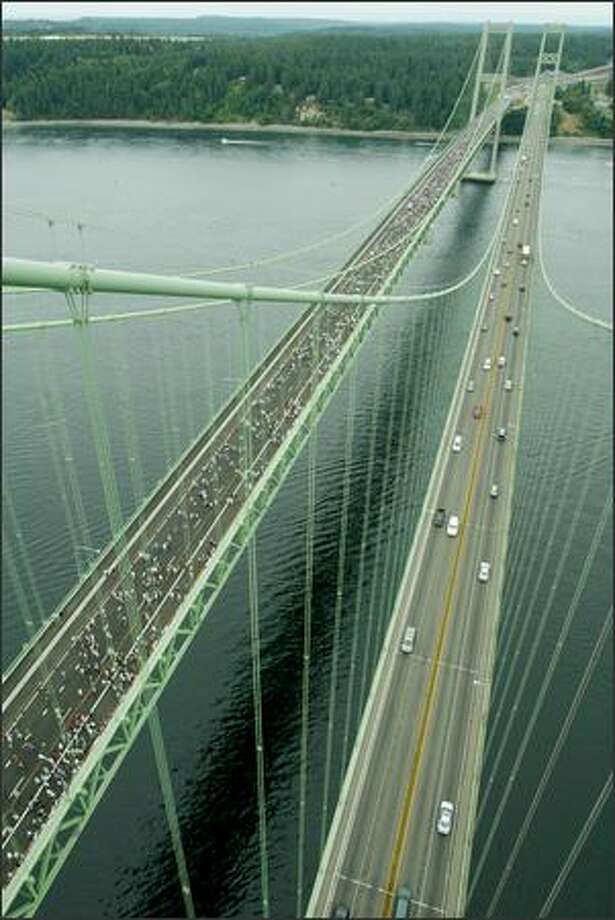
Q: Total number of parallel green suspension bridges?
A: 2